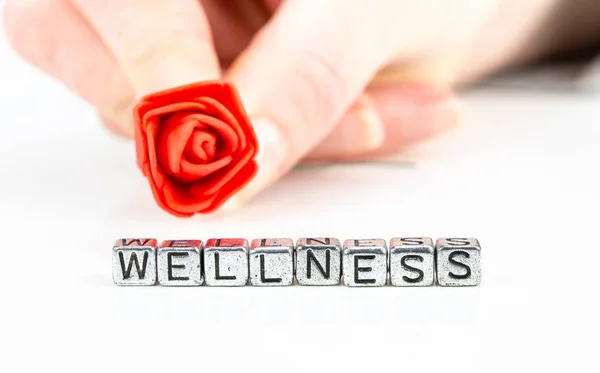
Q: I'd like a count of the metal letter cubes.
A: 8